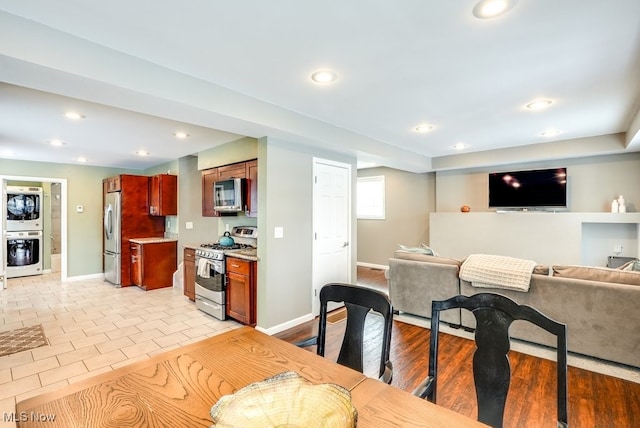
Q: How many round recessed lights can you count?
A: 12